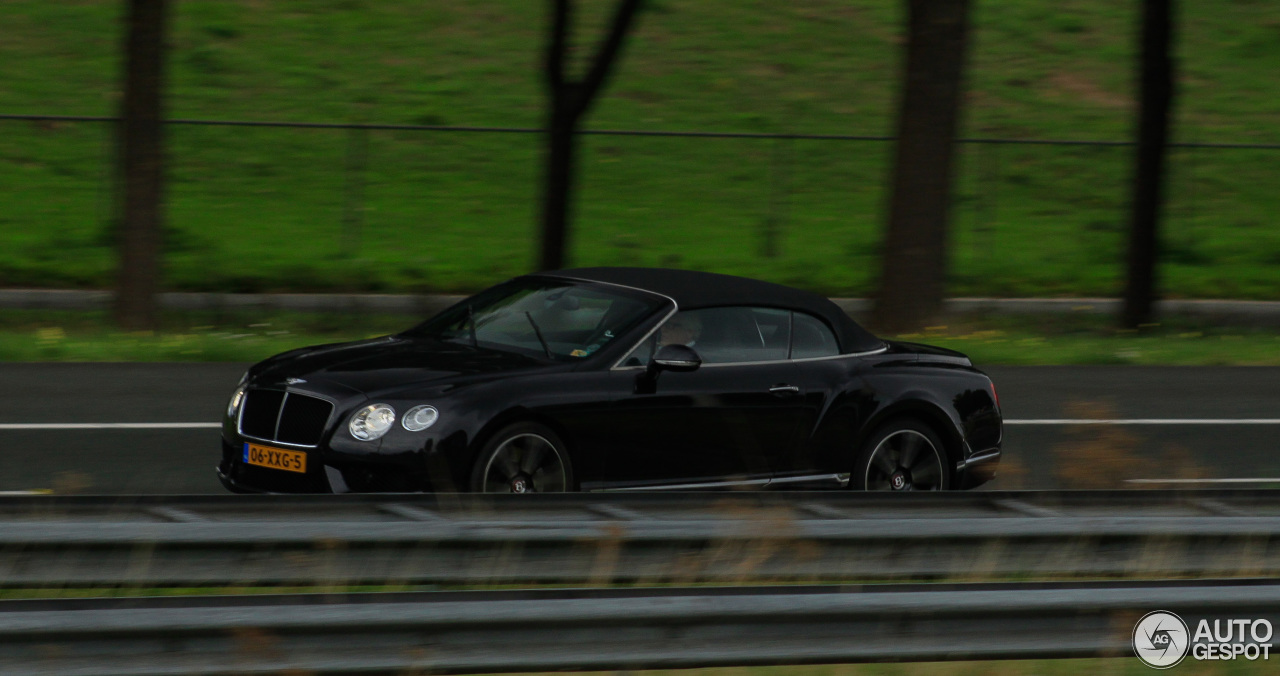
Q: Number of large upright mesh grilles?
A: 1